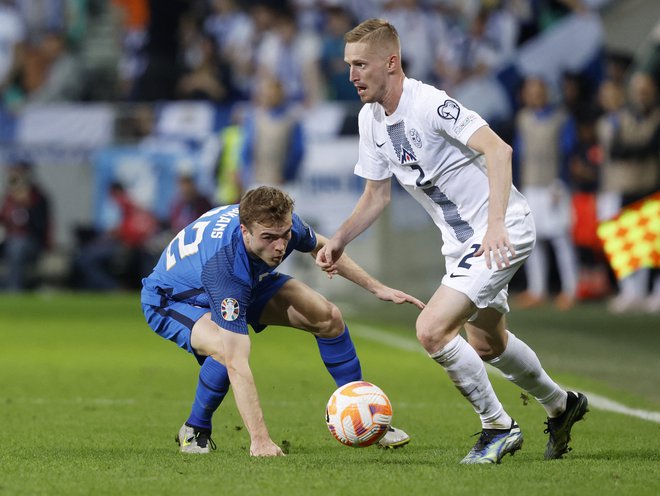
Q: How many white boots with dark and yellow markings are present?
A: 2